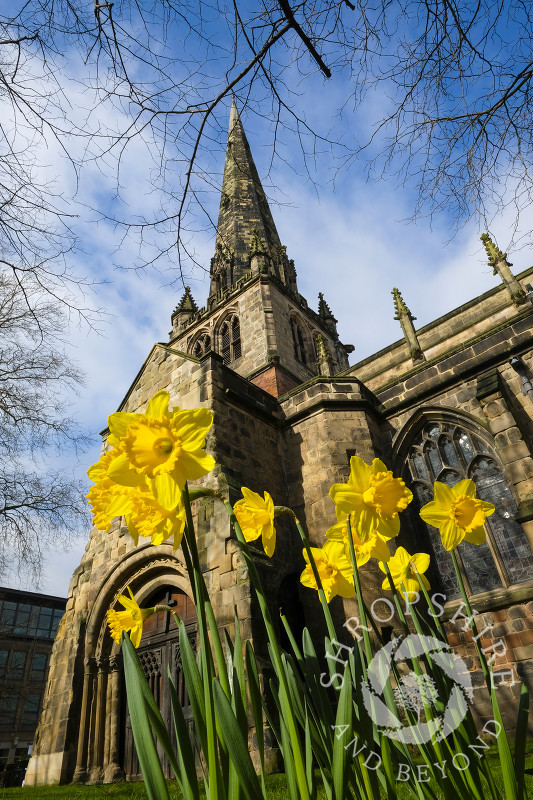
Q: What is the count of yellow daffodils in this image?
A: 11